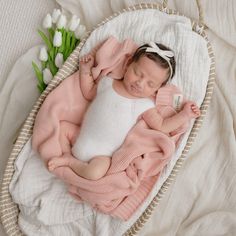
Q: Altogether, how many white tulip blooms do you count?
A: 9